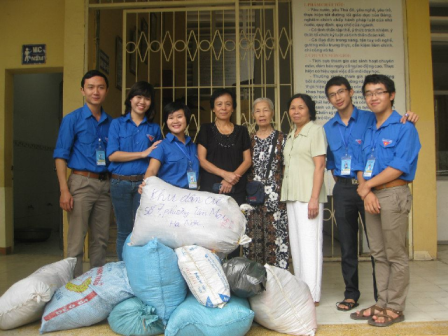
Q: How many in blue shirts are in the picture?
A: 5